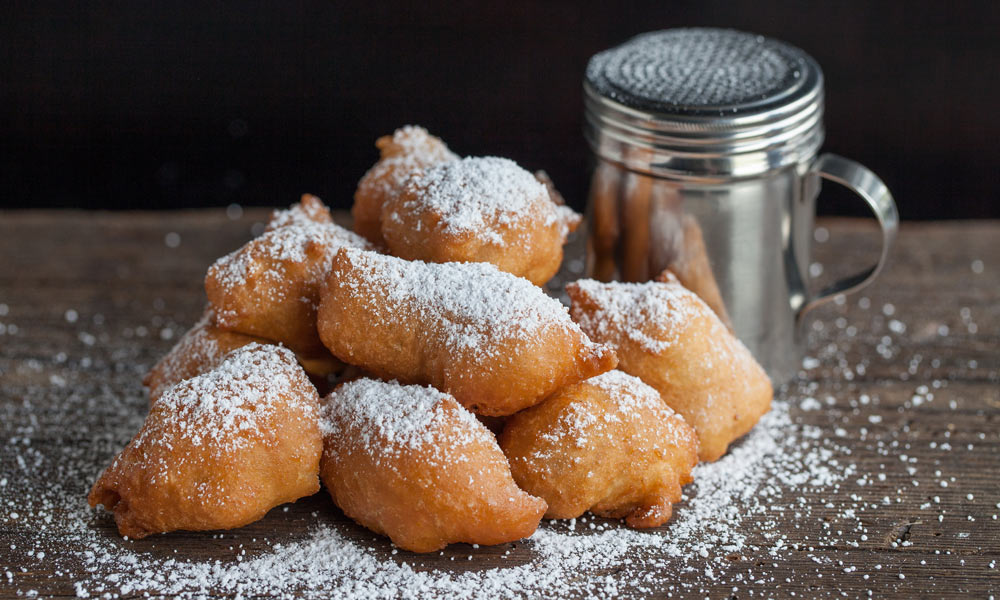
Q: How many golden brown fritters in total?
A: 9